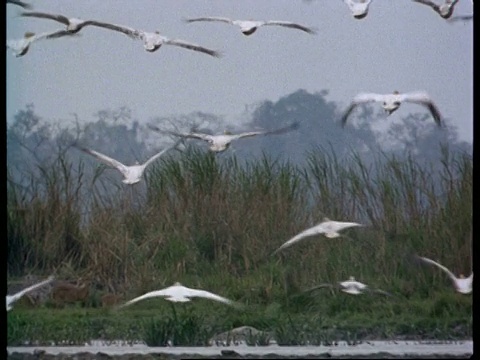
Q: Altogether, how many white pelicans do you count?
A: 14